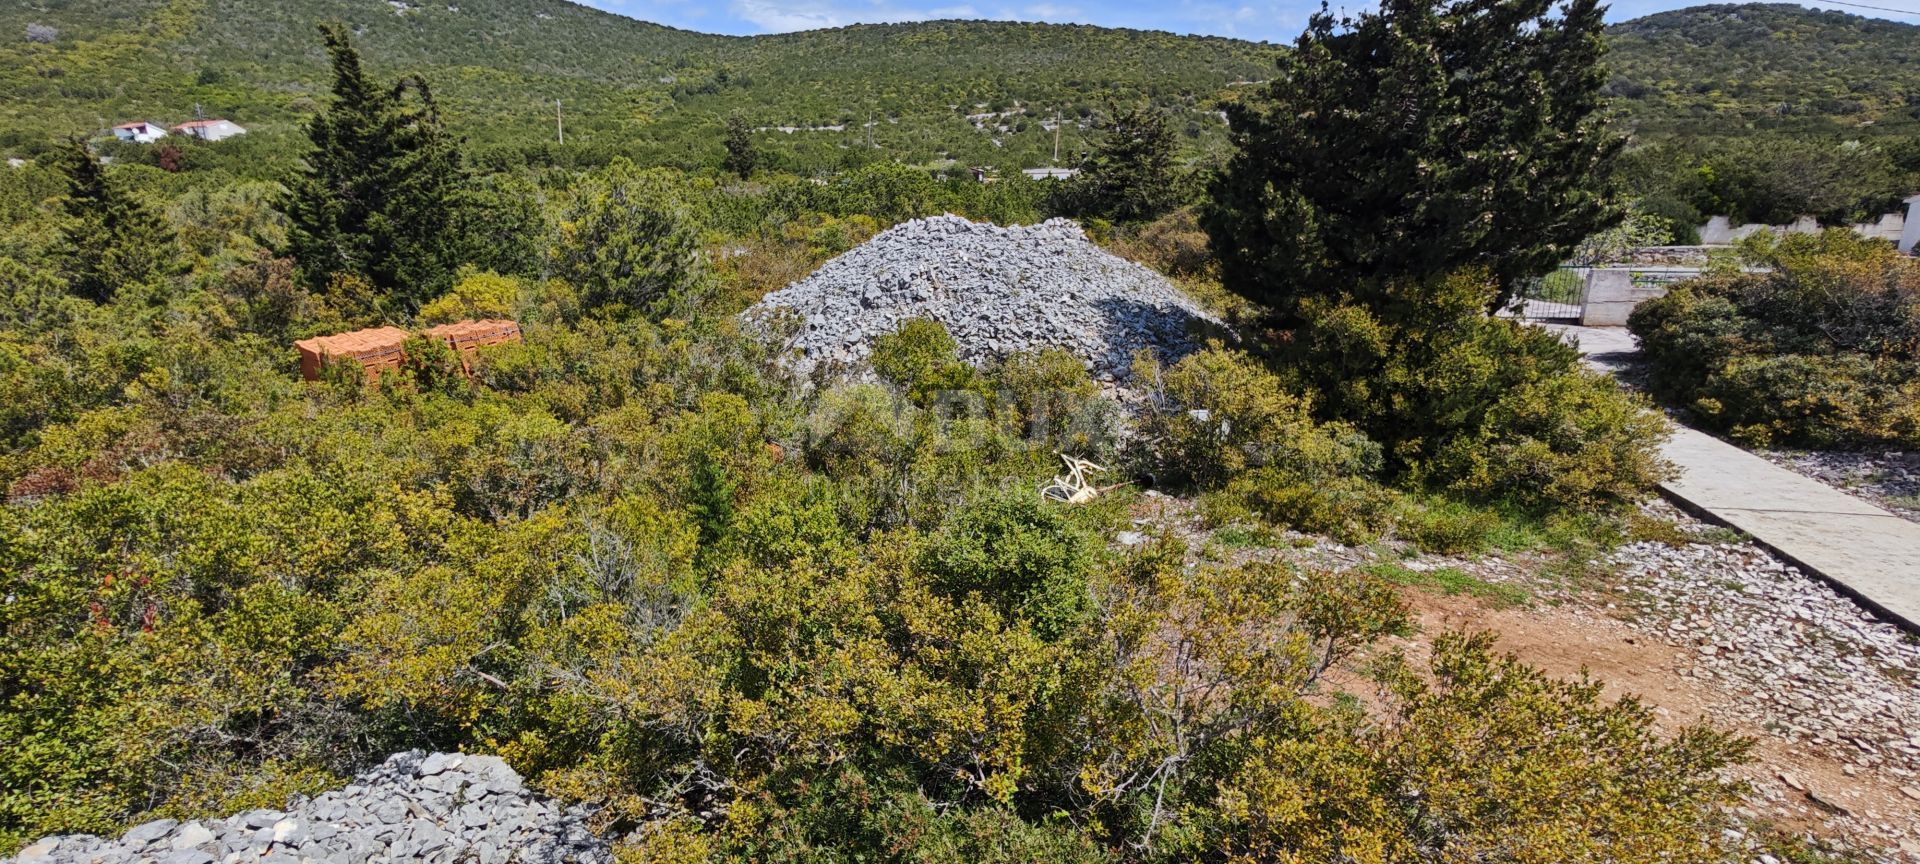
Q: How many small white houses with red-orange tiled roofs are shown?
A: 2